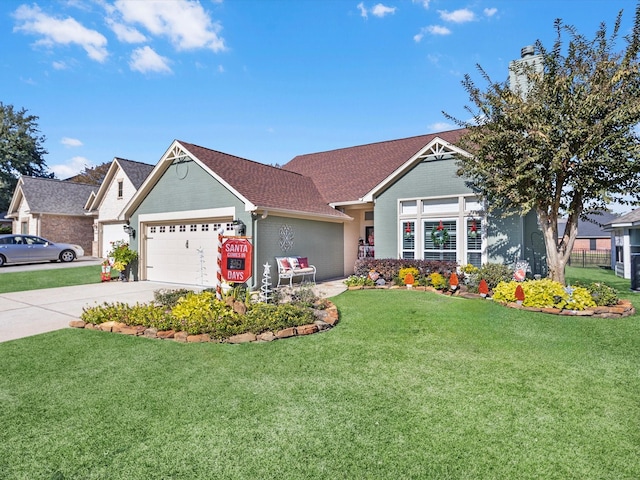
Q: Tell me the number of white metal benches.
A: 1